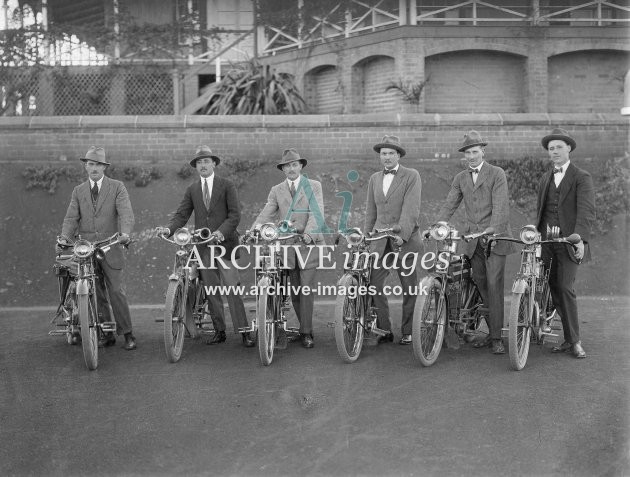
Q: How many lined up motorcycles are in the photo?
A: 6